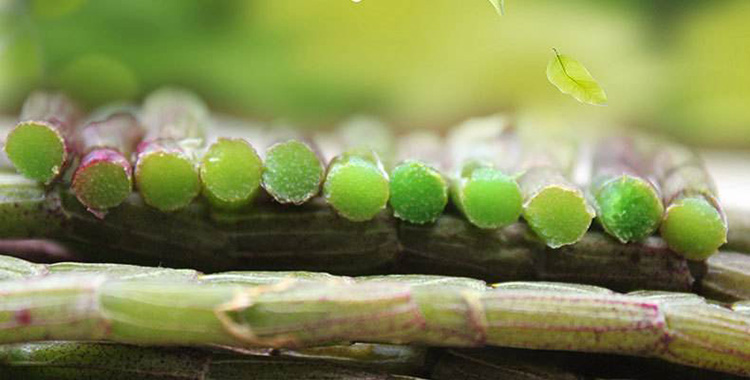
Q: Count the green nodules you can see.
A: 11